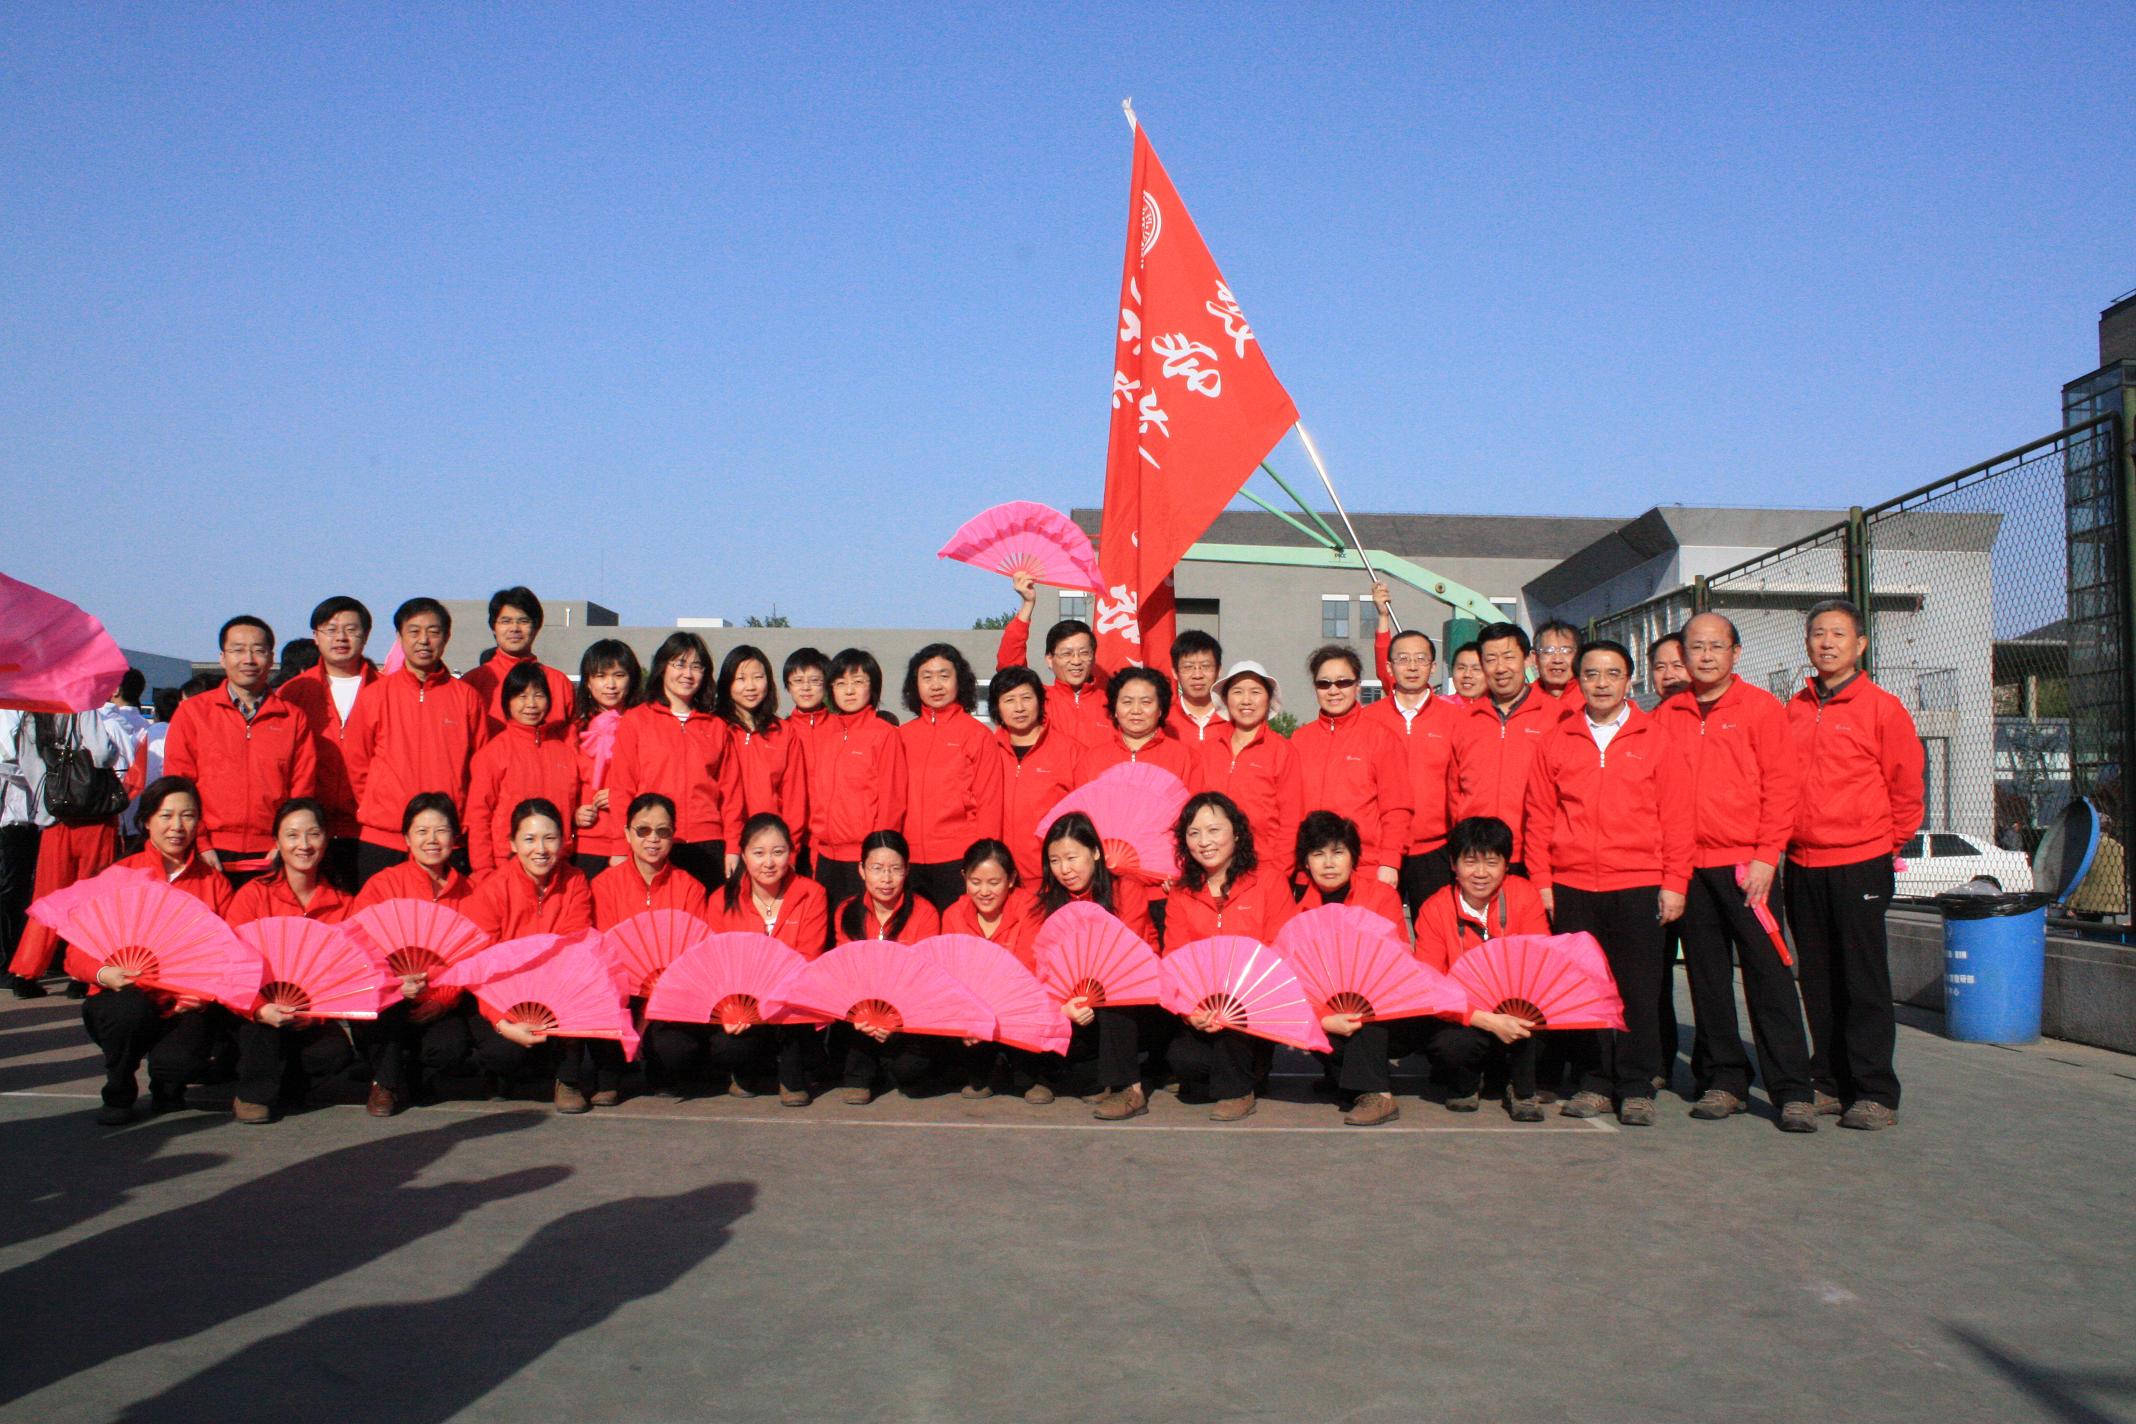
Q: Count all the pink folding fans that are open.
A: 15